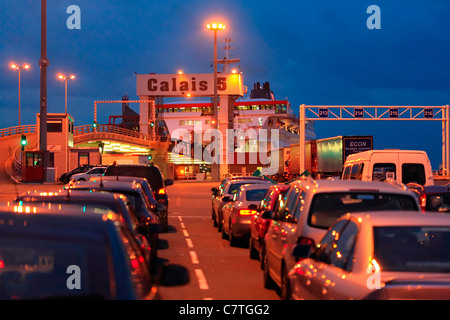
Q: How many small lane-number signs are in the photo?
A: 4